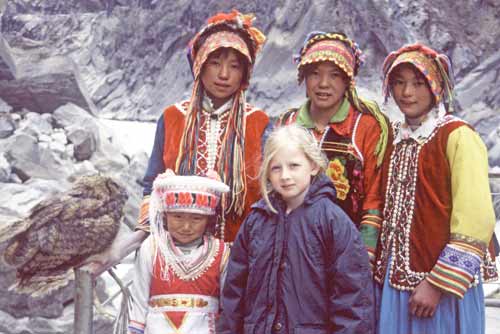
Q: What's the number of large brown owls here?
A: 1